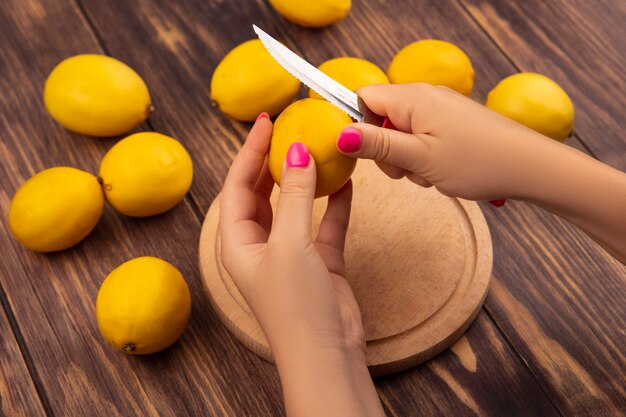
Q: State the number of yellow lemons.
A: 10